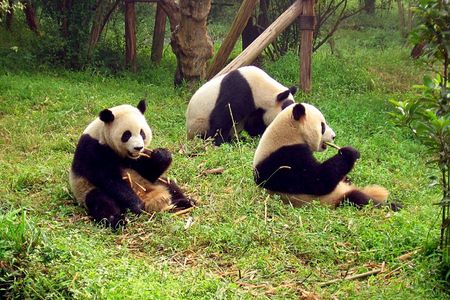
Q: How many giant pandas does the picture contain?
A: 3